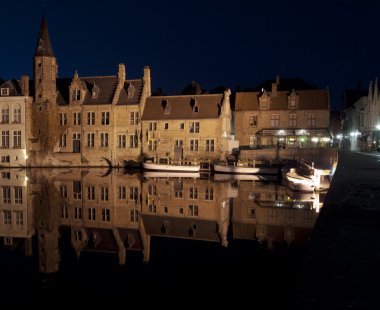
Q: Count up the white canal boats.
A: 3